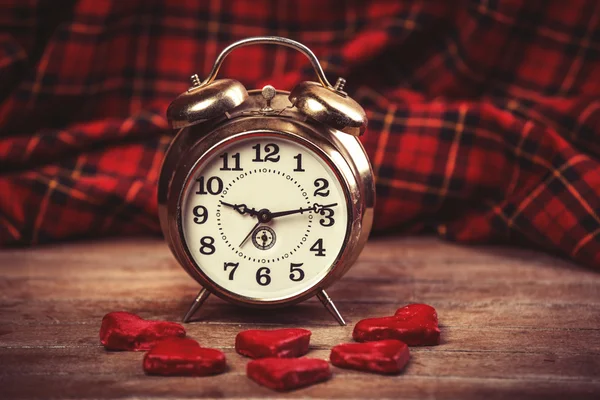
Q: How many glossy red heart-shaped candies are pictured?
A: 6